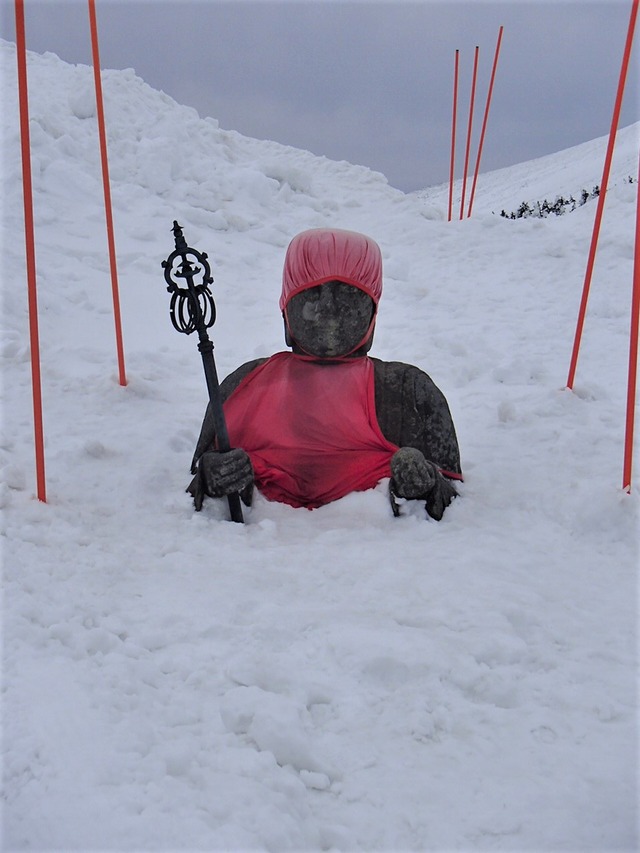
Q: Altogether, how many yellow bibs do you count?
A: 0